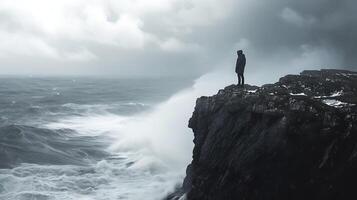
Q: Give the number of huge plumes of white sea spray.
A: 1